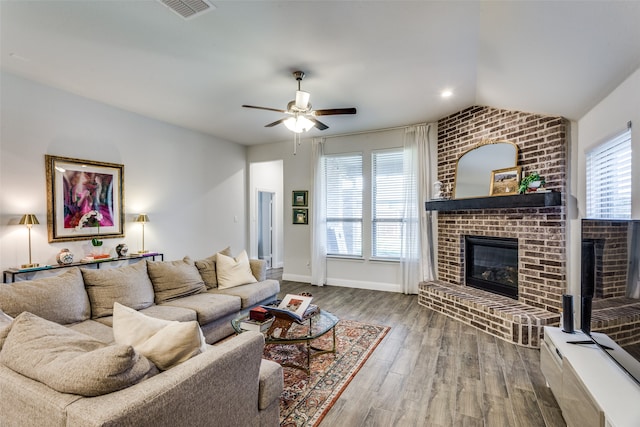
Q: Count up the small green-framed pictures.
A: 2